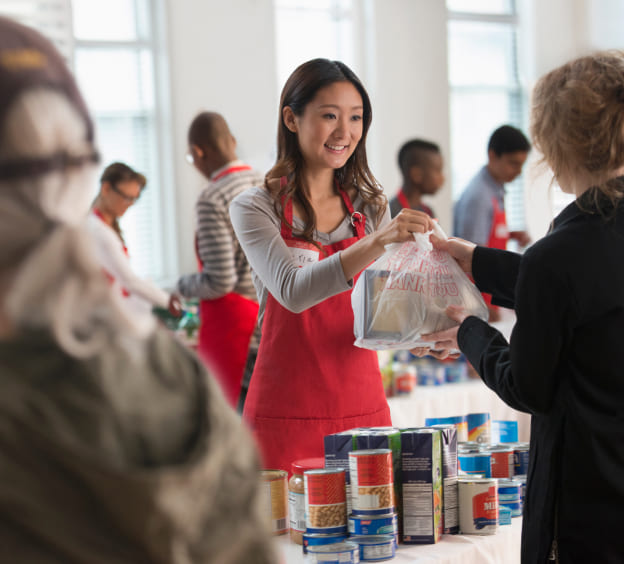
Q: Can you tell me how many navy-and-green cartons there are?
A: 4